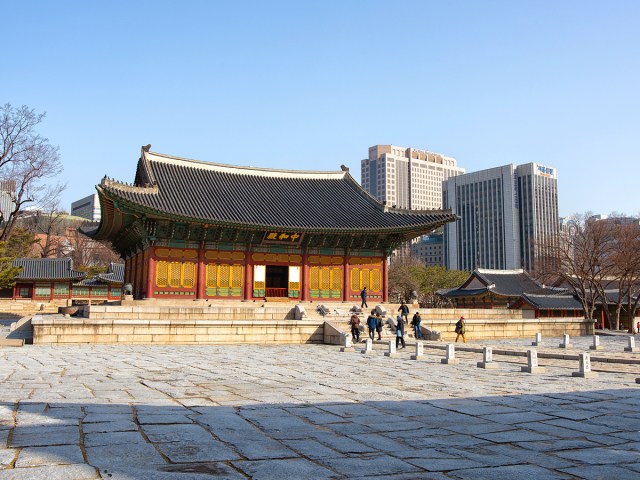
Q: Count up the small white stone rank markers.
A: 12